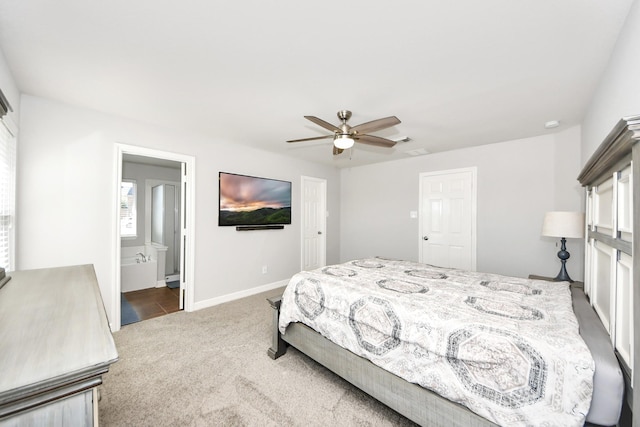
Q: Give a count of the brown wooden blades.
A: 5